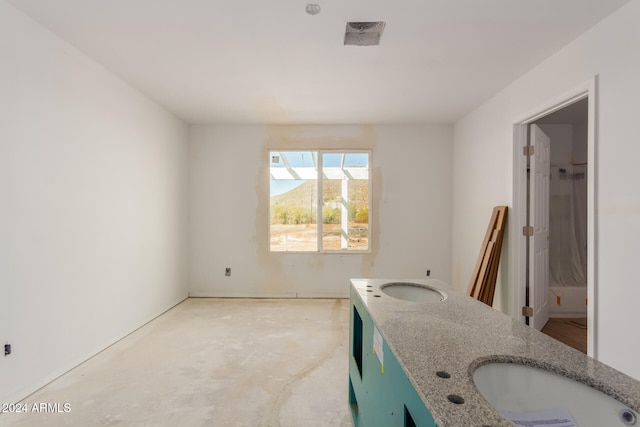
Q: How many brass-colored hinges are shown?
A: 3